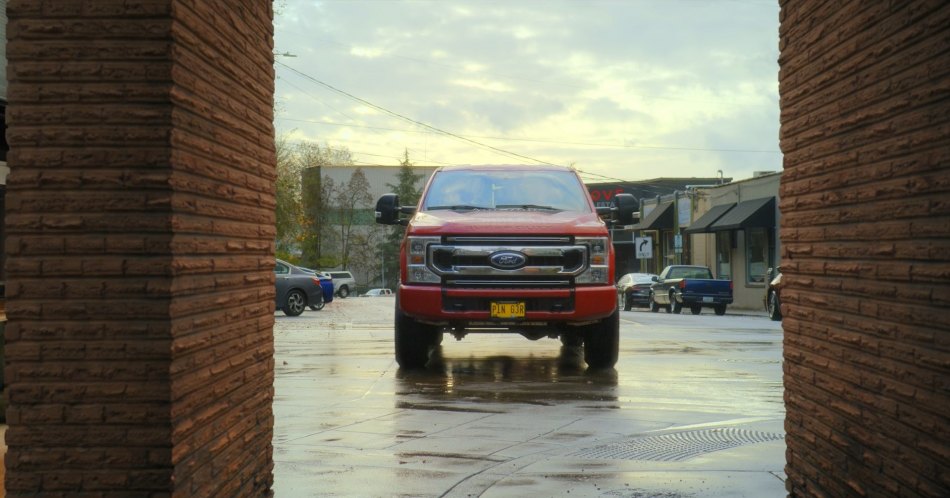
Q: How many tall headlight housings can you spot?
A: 2